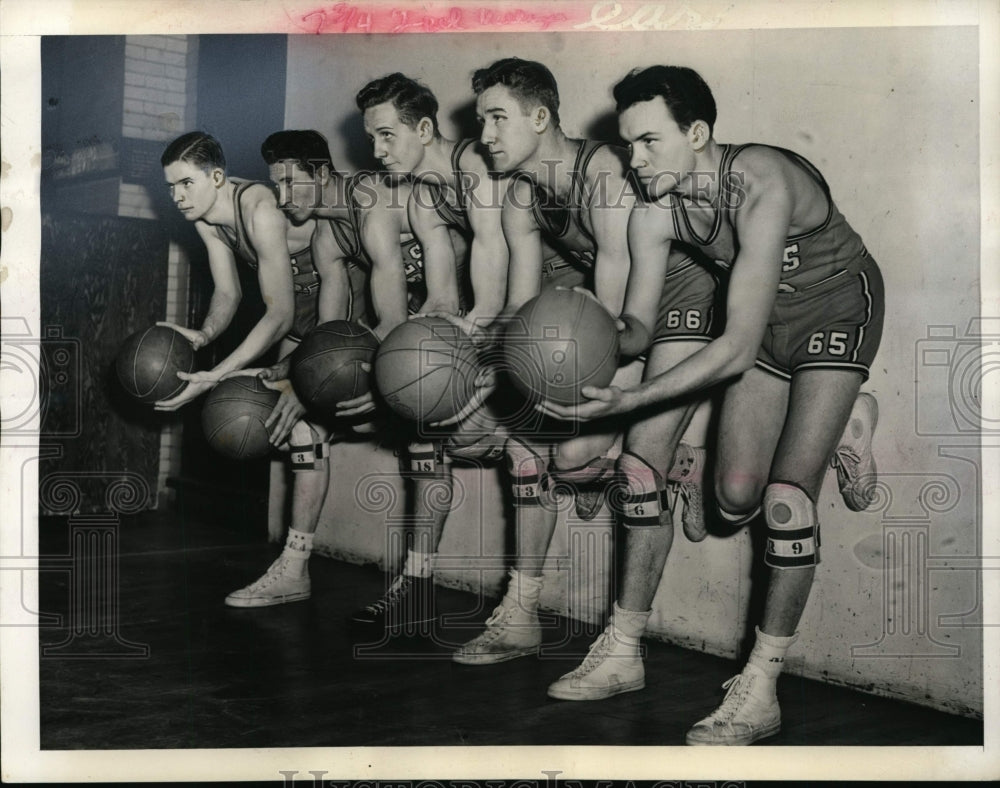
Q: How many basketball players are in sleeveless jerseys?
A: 5